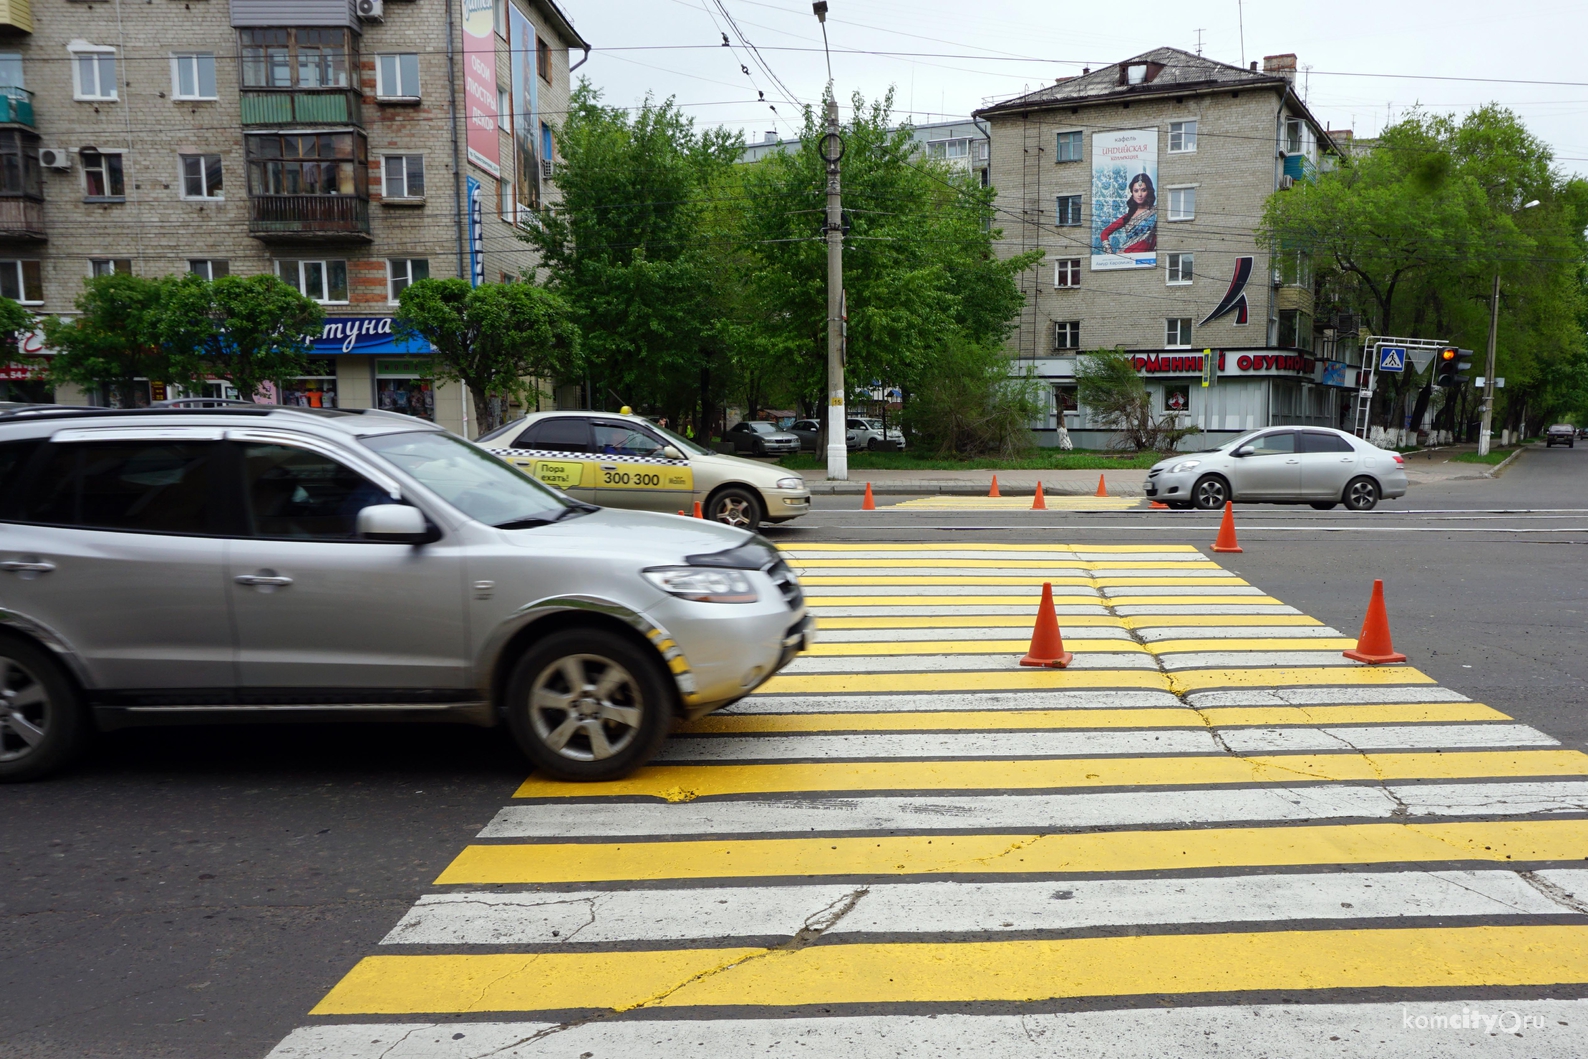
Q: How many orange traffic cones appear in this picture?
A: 10